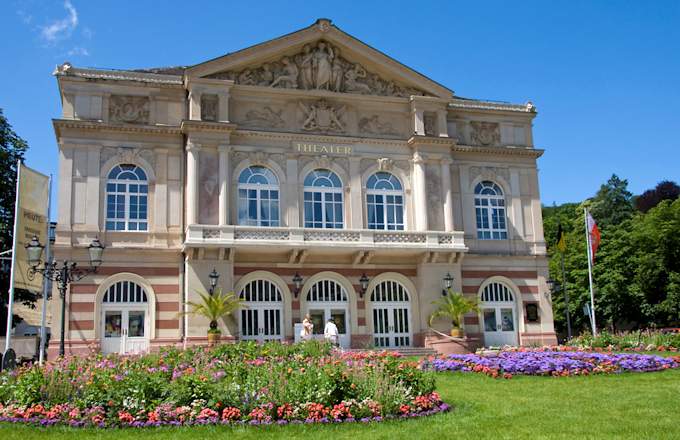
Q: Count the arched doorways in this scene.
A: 5